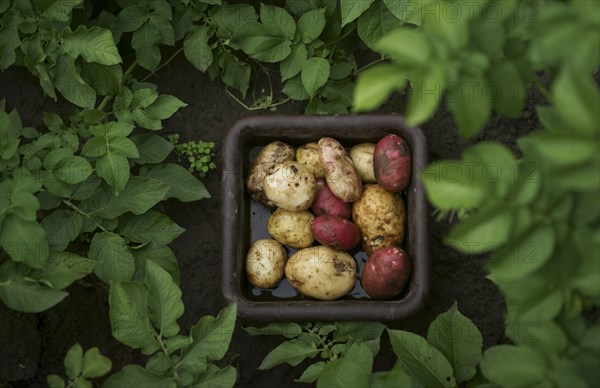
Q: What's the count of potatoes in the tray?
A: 13